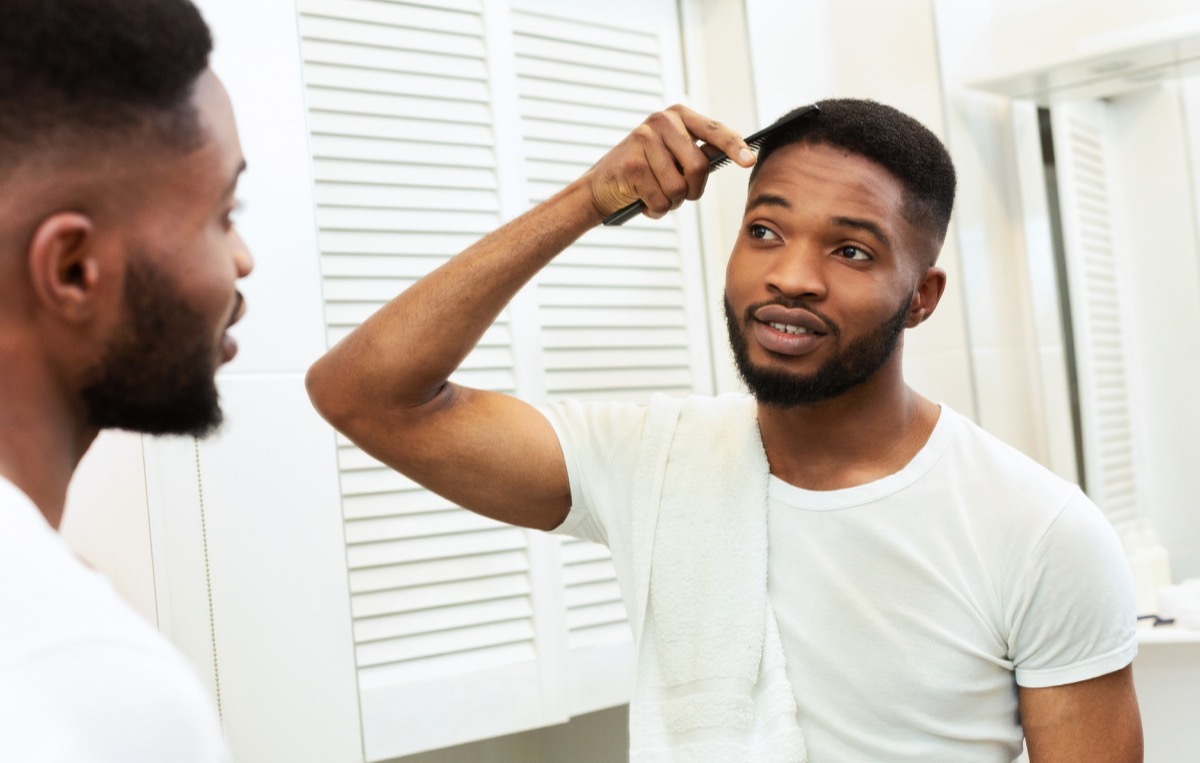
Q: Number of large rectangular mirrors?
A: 1